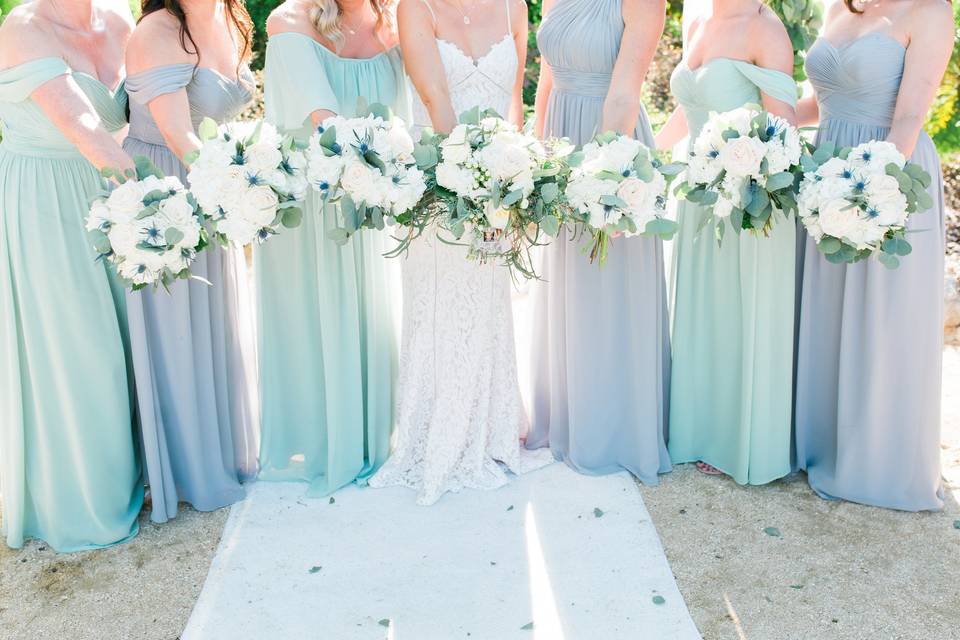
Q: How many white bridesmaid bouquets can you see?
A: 6